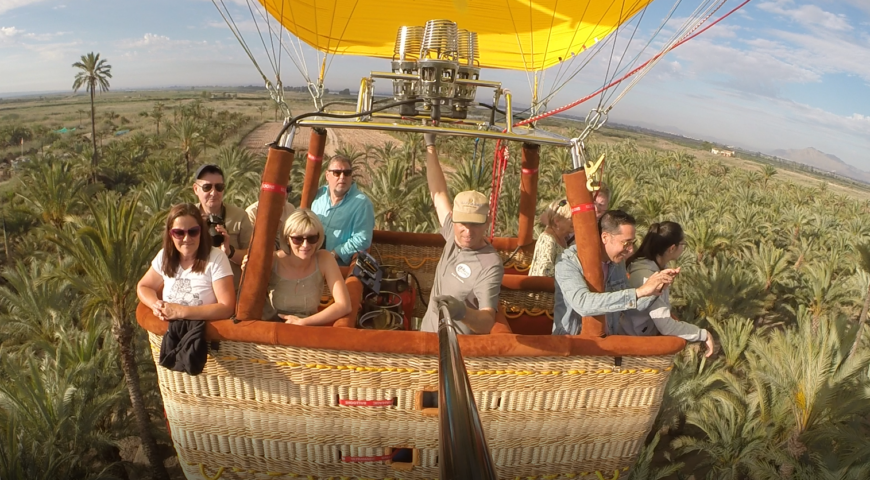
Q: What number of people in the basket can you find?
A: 10